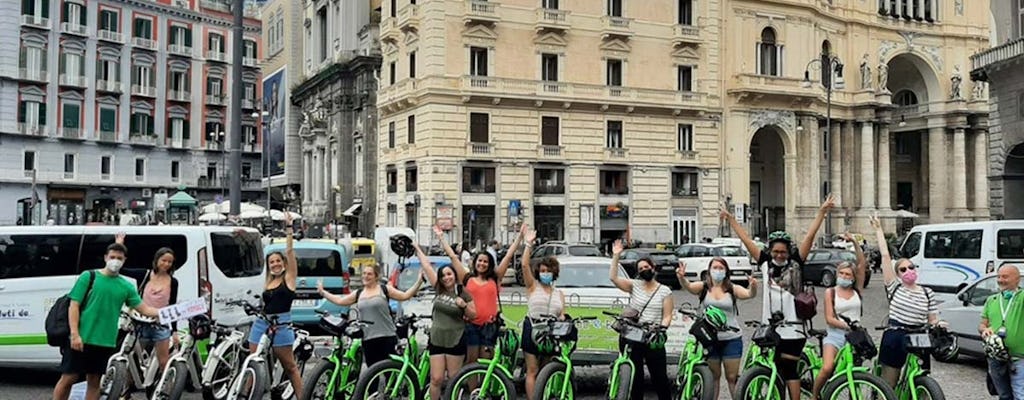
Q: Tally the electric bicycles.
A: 12